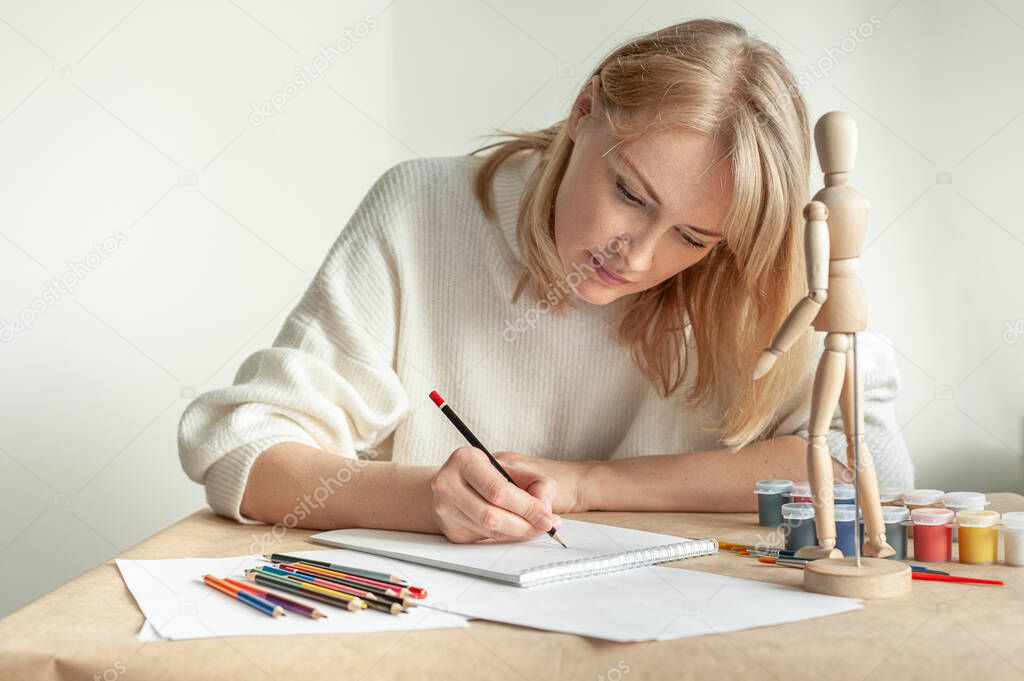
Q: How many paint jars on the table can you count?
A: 12